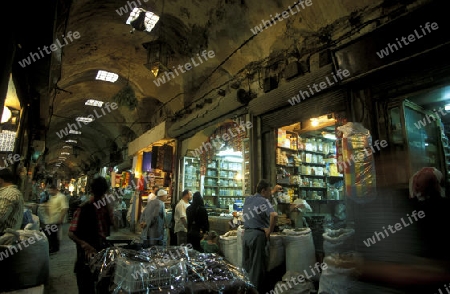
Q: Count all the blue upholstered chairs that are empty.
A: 0